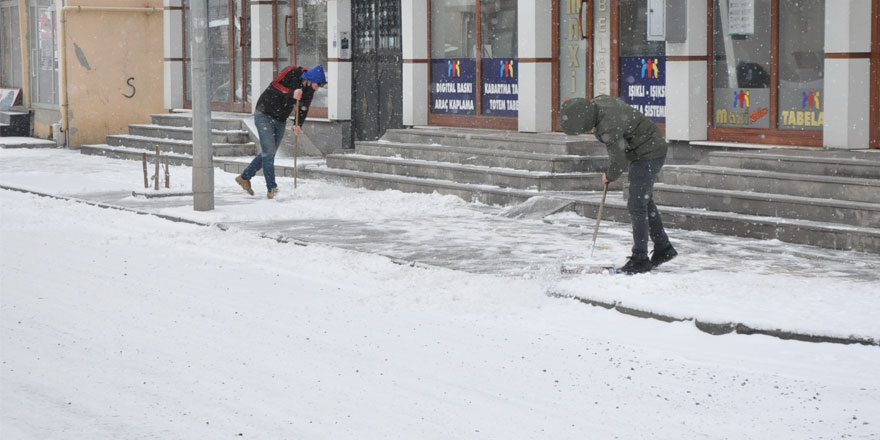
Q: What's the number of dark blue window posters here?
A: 3